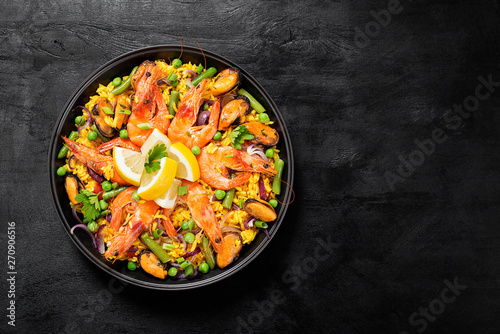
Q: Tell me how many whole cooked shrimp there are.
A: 6